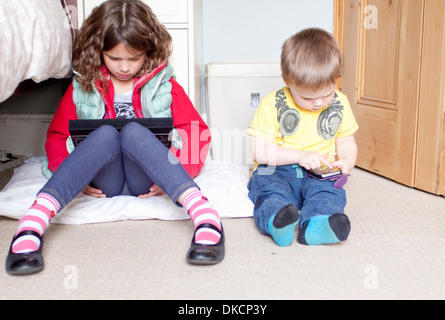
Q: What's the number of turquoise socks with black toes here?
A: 2